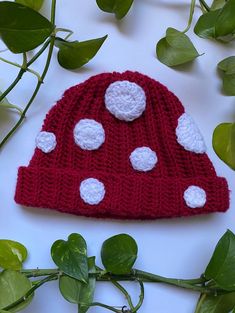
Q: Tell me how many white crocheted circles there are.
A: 7